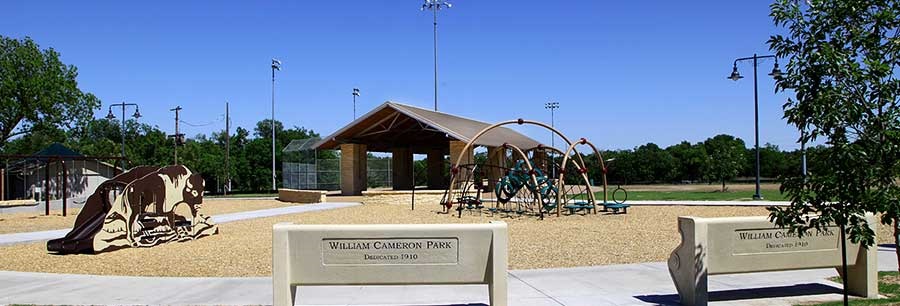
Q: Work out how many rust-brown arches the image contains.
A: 4